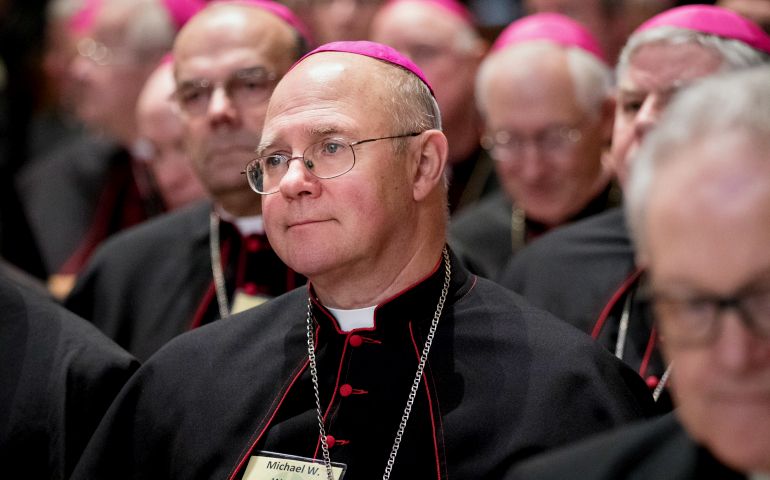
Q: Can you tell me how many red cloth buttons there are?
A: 6